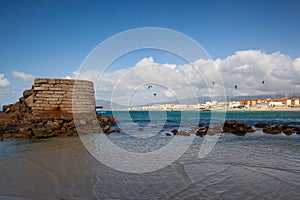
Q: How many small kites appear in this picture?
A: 5